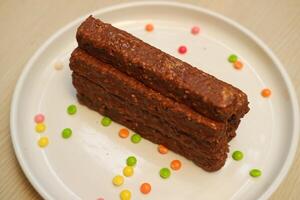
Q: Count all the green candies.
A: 9